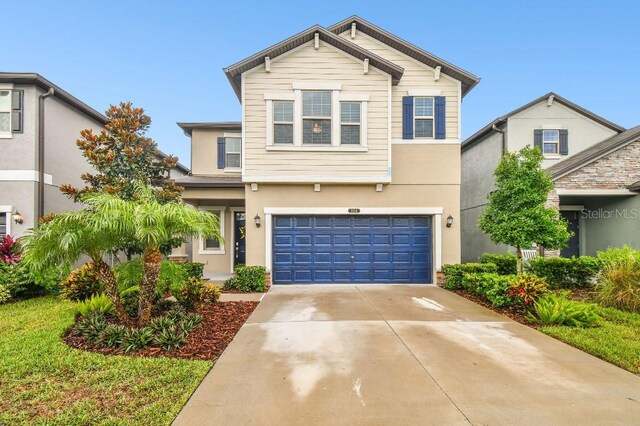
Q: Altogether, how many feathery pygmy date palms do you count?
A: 2